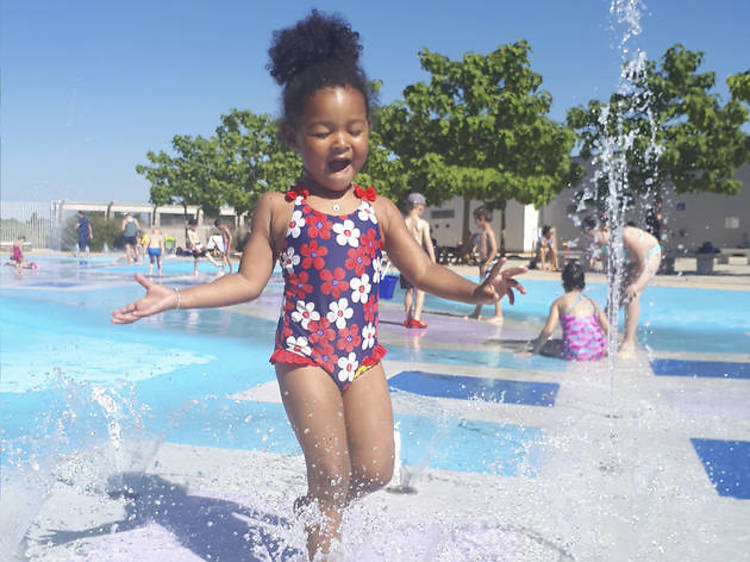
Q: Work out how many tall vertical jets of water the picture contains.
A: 1